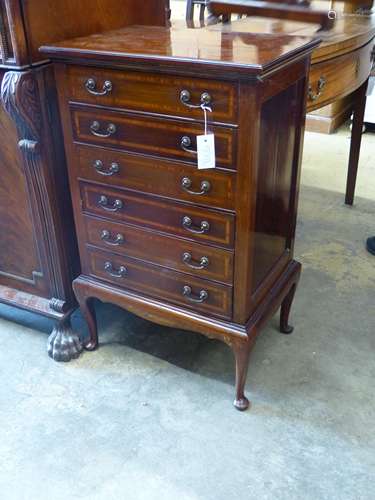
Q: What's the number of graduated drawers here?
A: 6